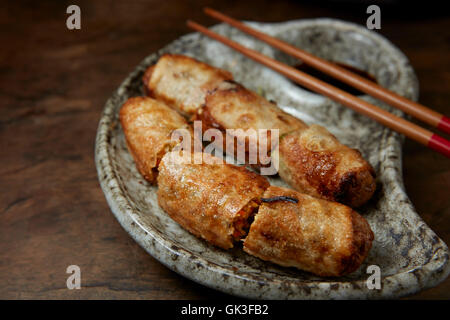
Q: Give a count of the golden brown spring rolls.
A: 6